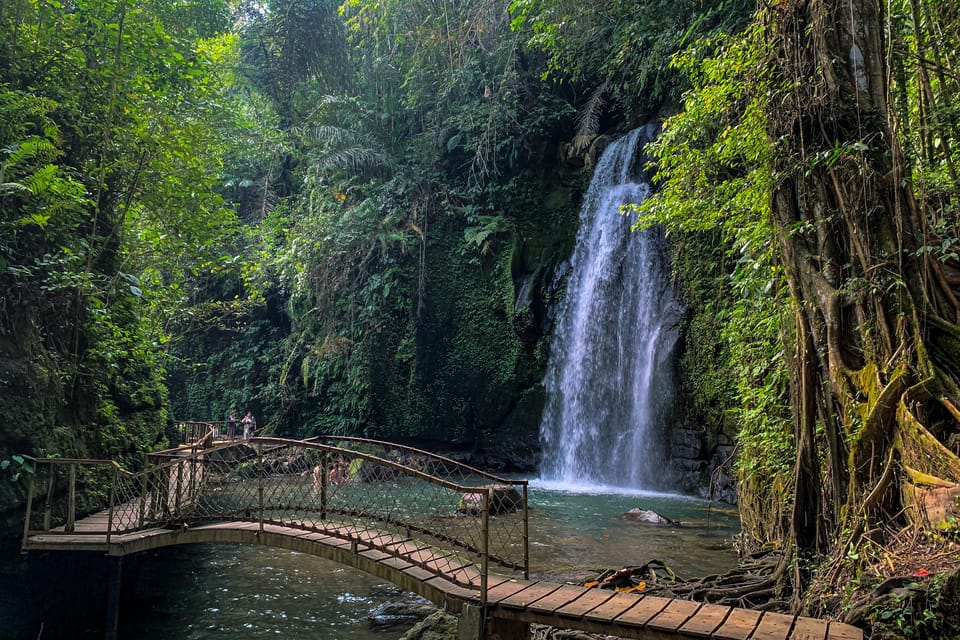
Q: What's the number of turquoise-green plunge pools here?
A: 1